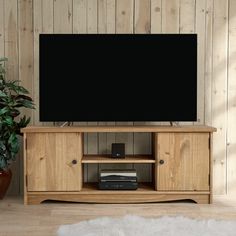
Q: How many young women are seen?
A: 0